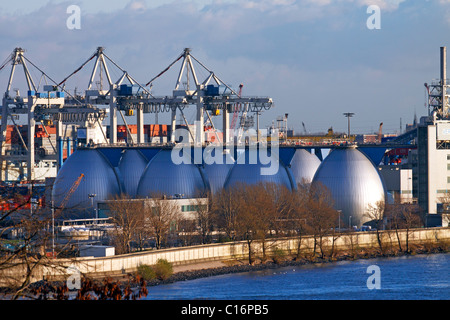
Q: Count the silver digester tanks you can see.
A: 7